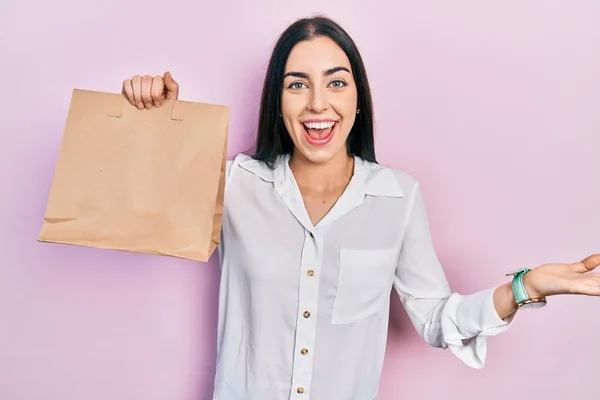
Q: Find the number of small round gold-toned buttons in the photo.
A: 4